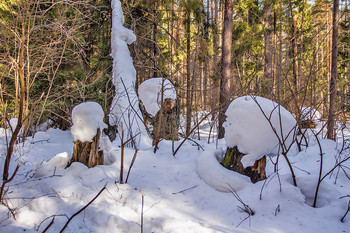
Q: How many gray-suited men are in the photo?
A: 0